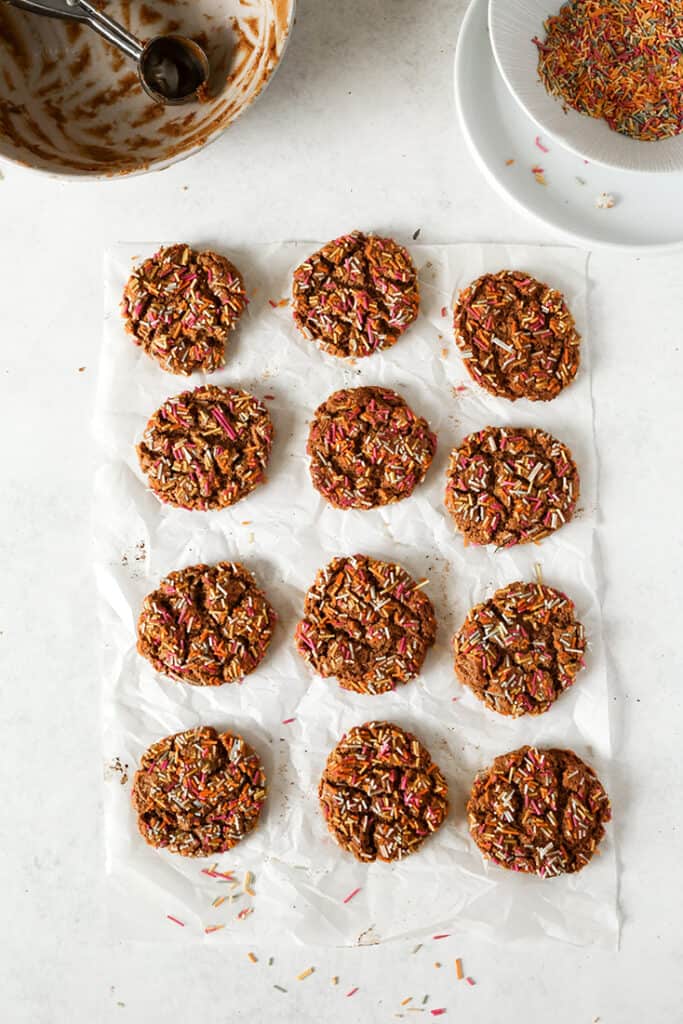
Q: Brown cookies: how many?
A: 12